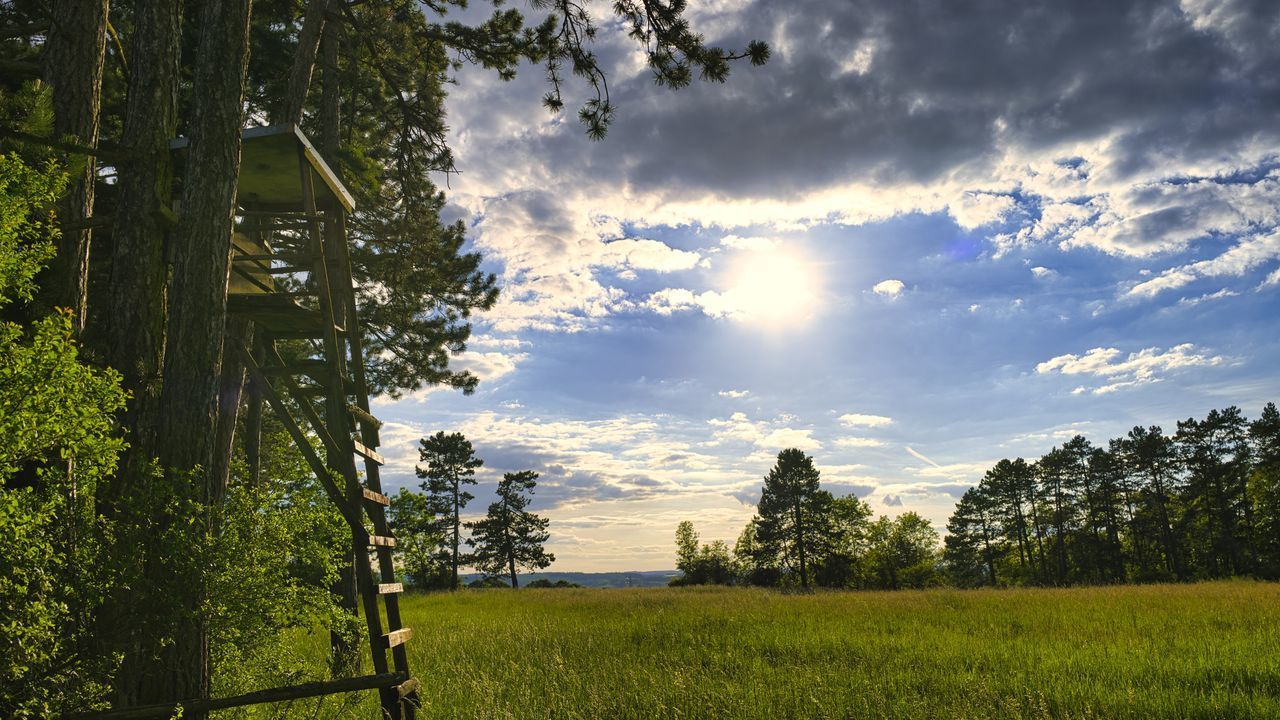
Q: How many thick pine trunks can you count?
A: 3